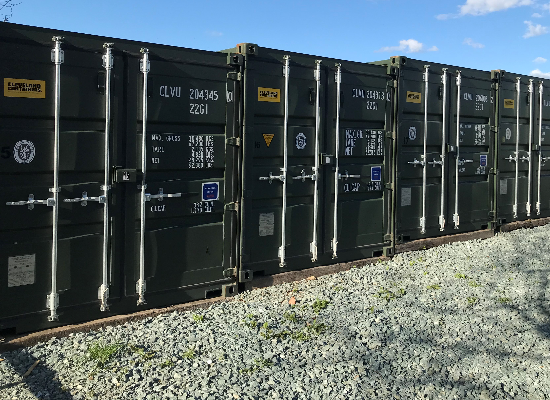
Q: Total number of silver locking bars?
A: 12